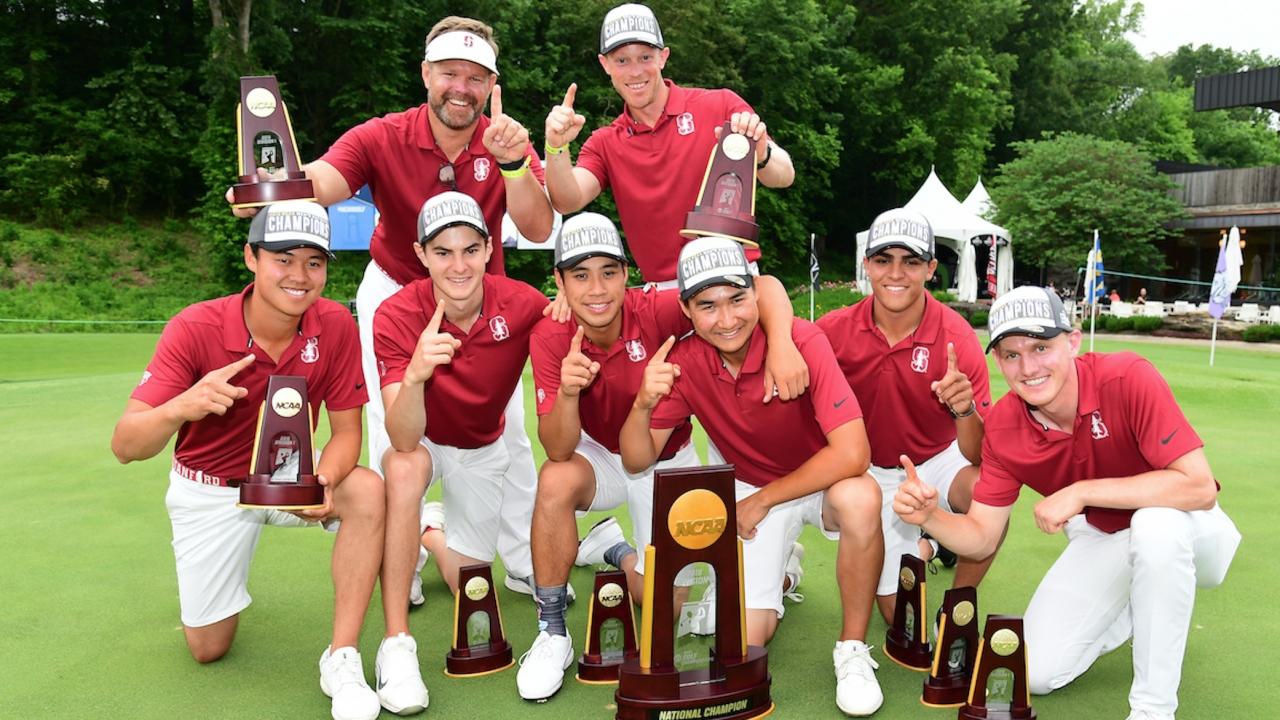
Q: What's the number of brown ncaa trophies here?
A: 9